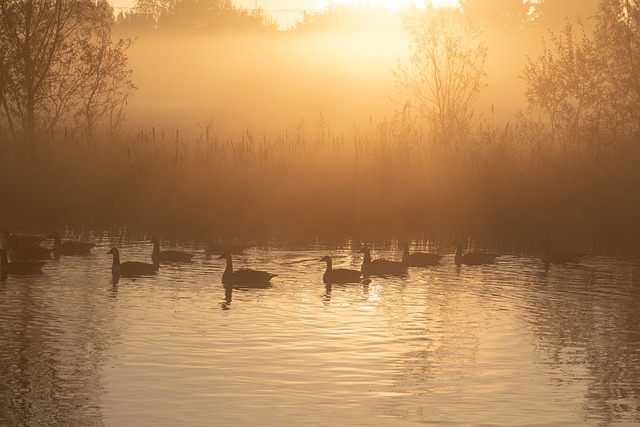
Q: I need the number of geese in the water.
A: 13